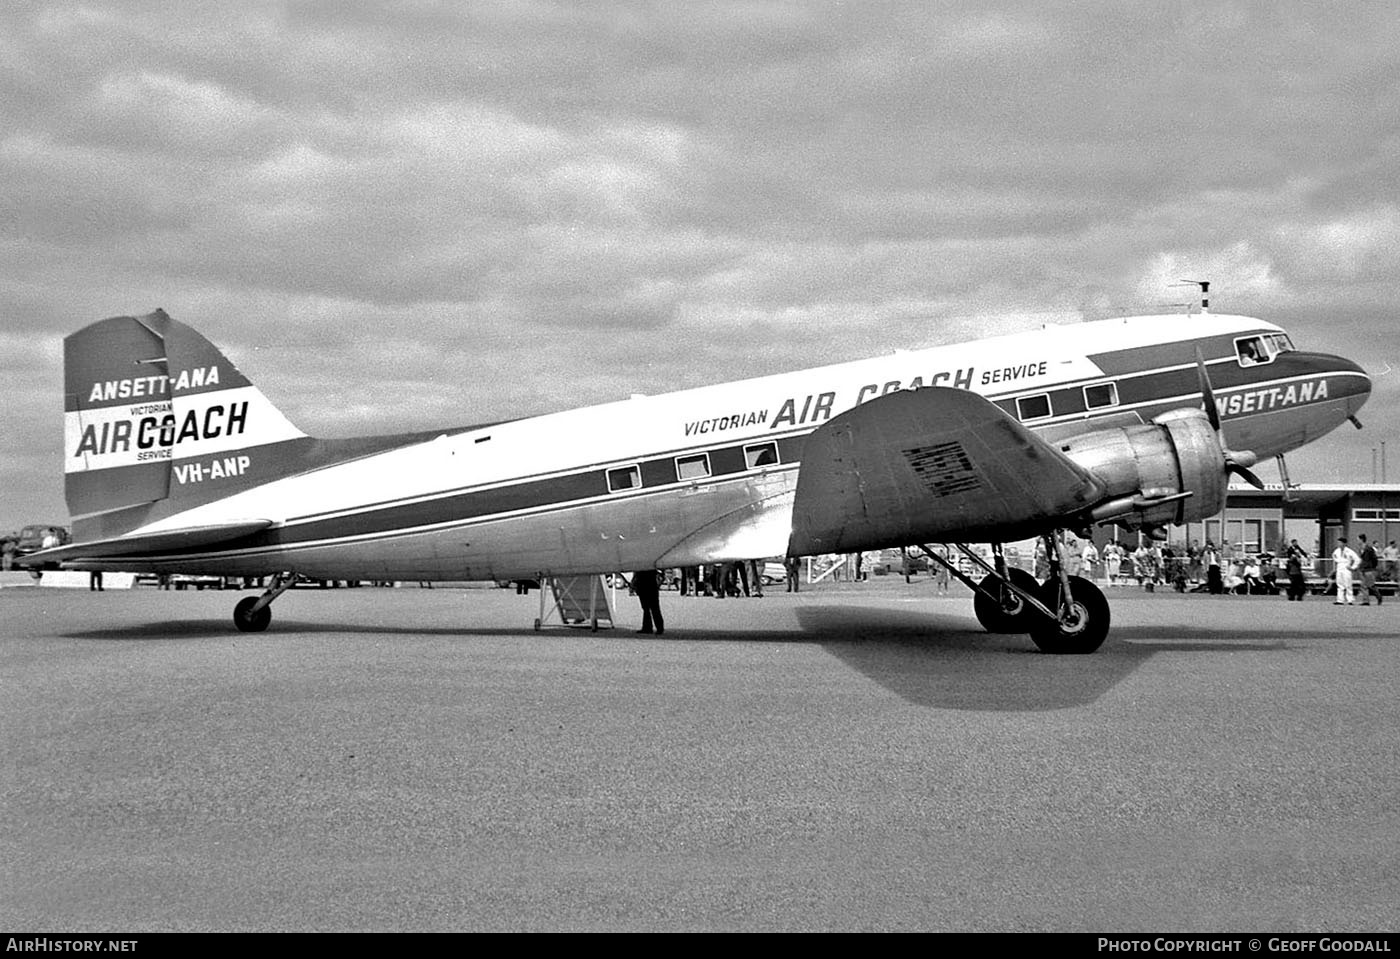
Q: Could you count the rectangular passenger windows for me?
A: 5